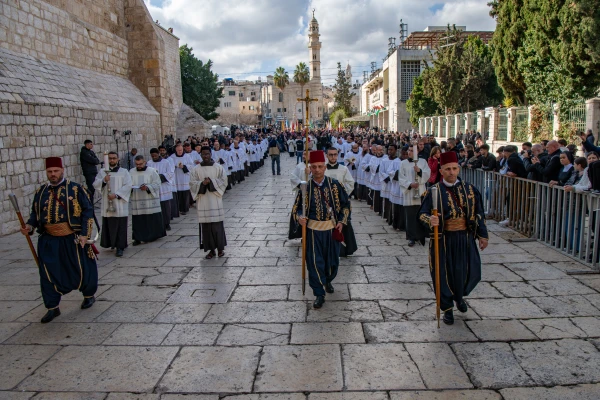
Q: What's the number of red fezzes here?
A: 3